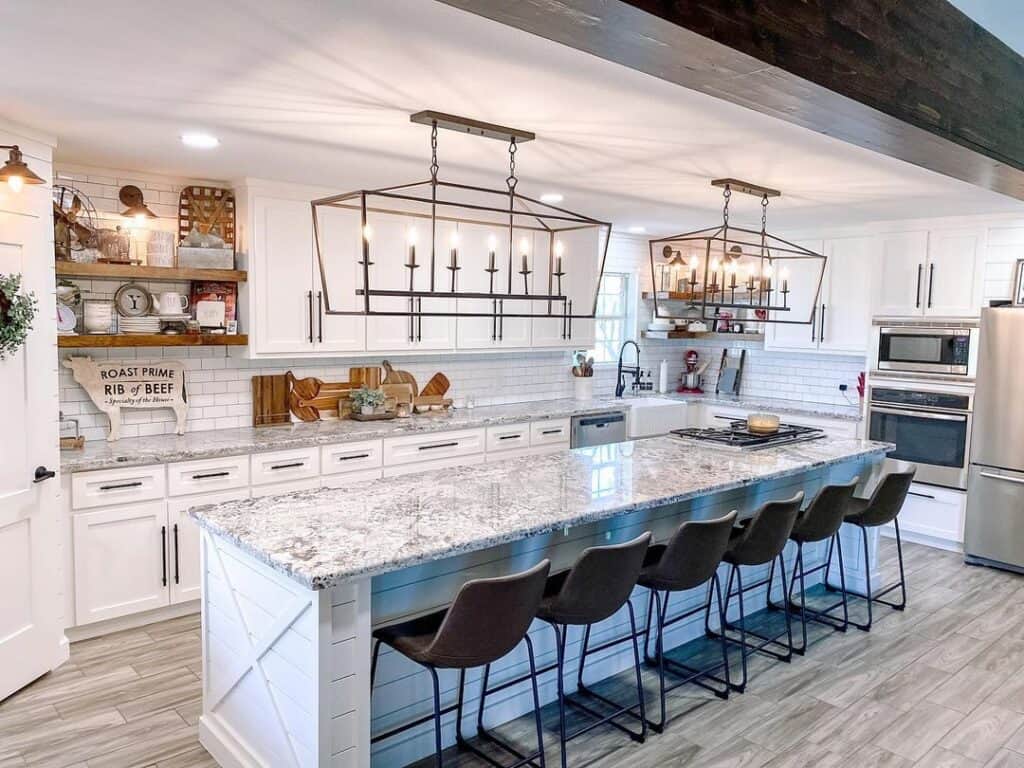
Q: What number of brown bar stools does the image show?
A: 6